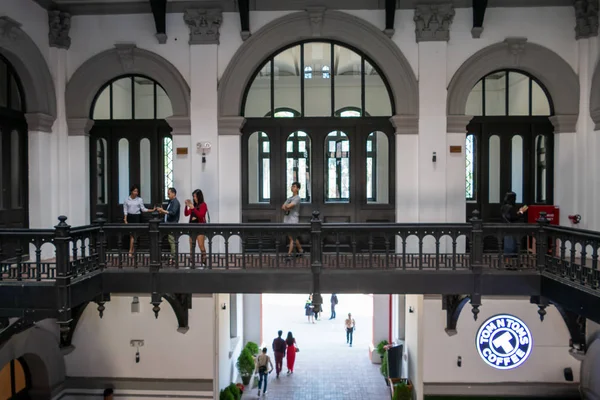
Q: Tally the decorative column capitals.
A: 4